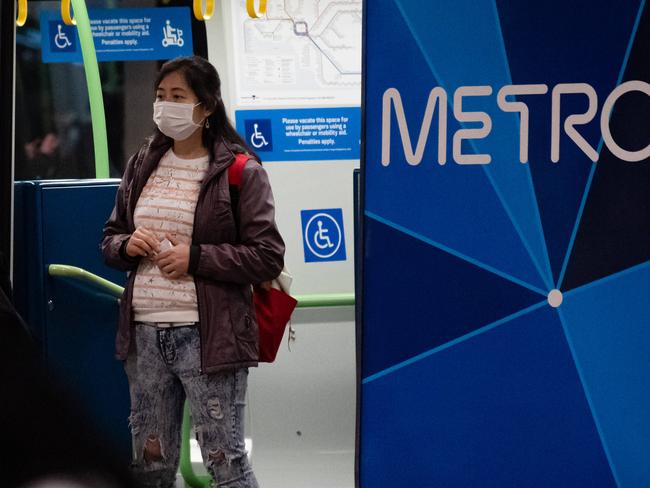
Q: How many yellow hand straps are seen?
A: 4